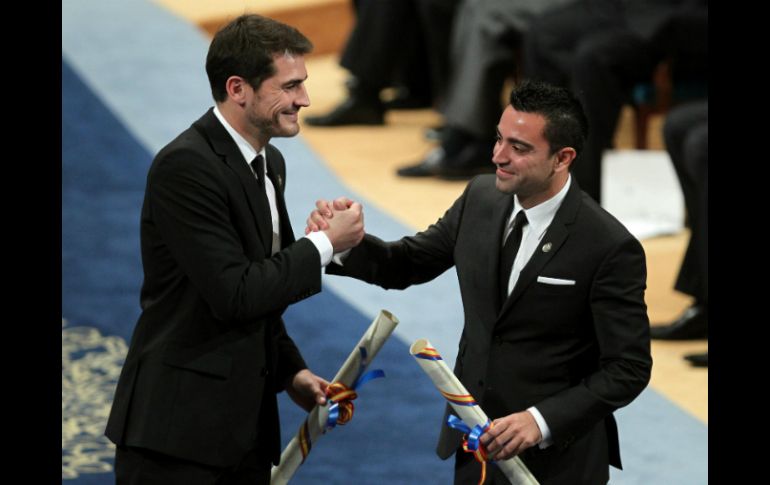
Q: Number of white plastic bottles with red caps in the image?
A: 0